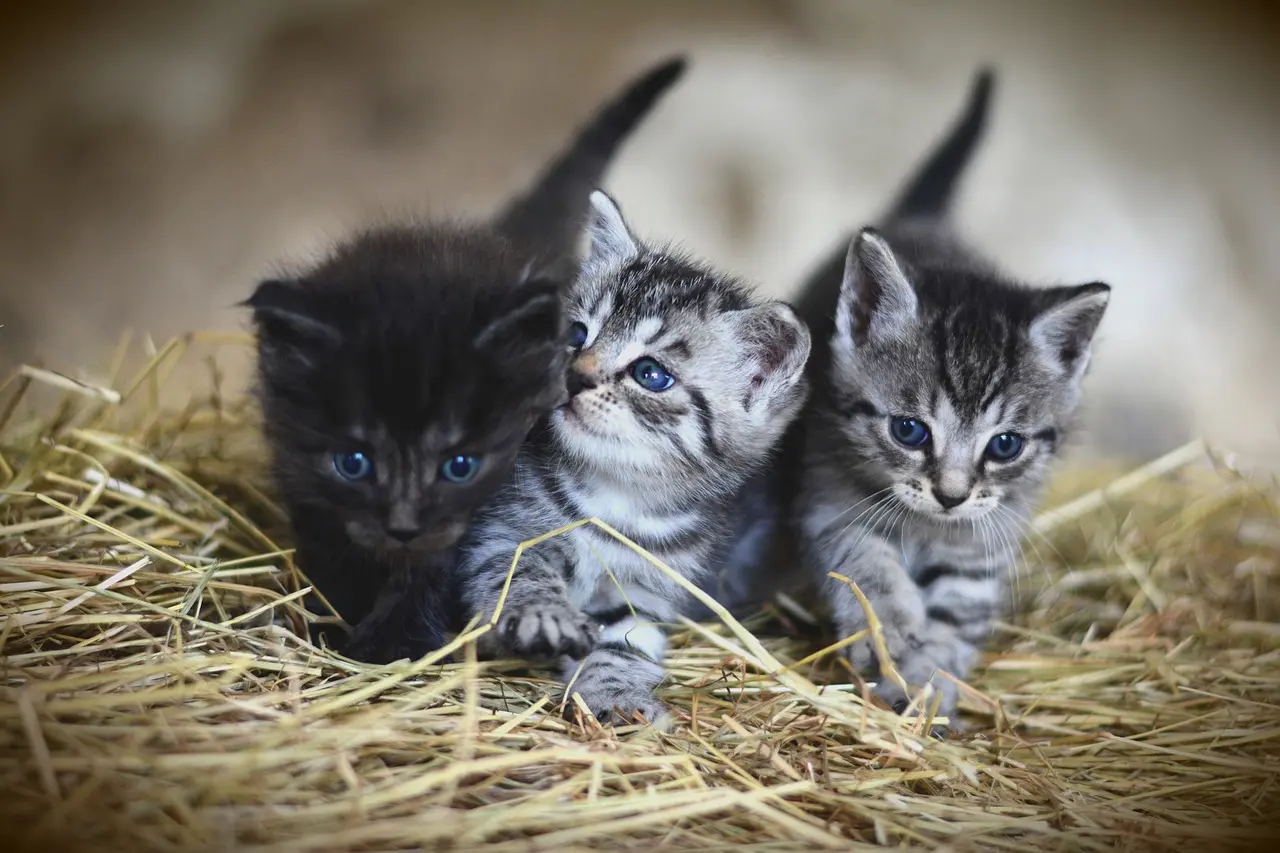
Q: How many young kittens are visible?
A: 3